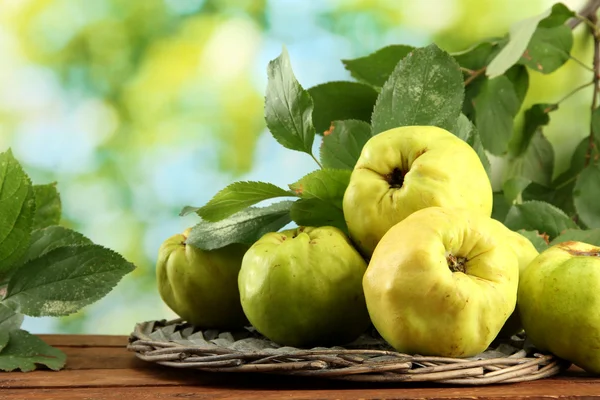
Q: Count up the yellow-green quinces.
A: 6